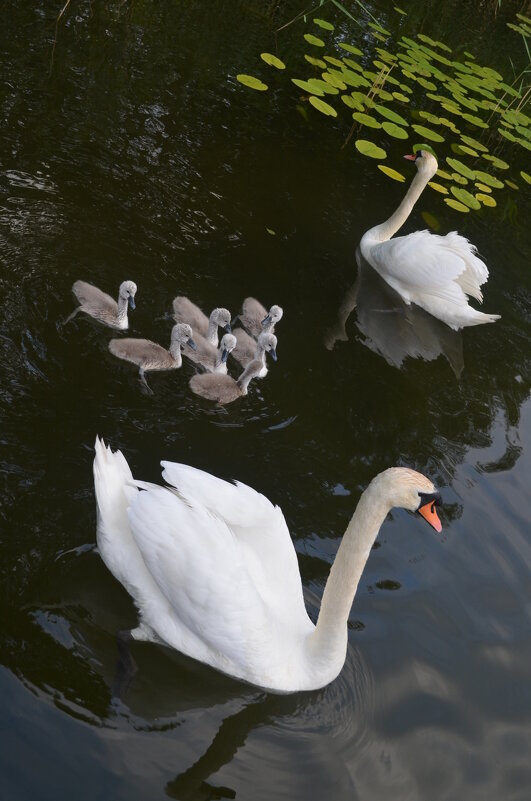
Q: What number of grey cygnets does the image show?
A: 7